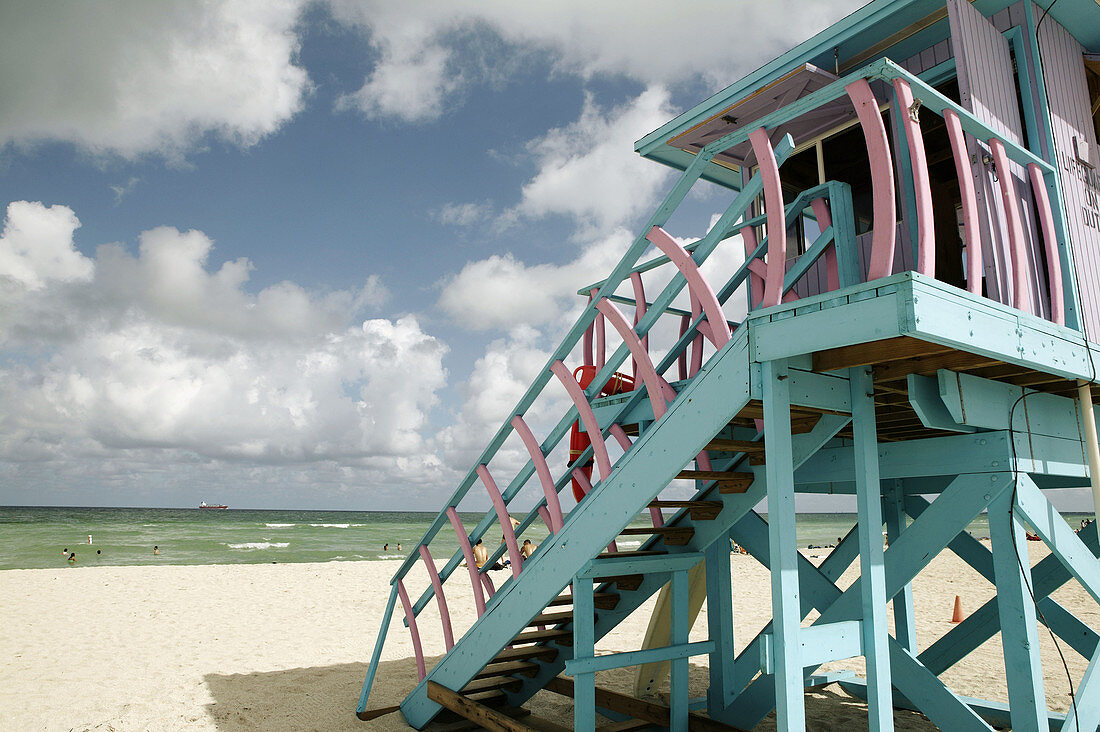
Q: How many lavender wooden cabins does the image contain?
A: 1